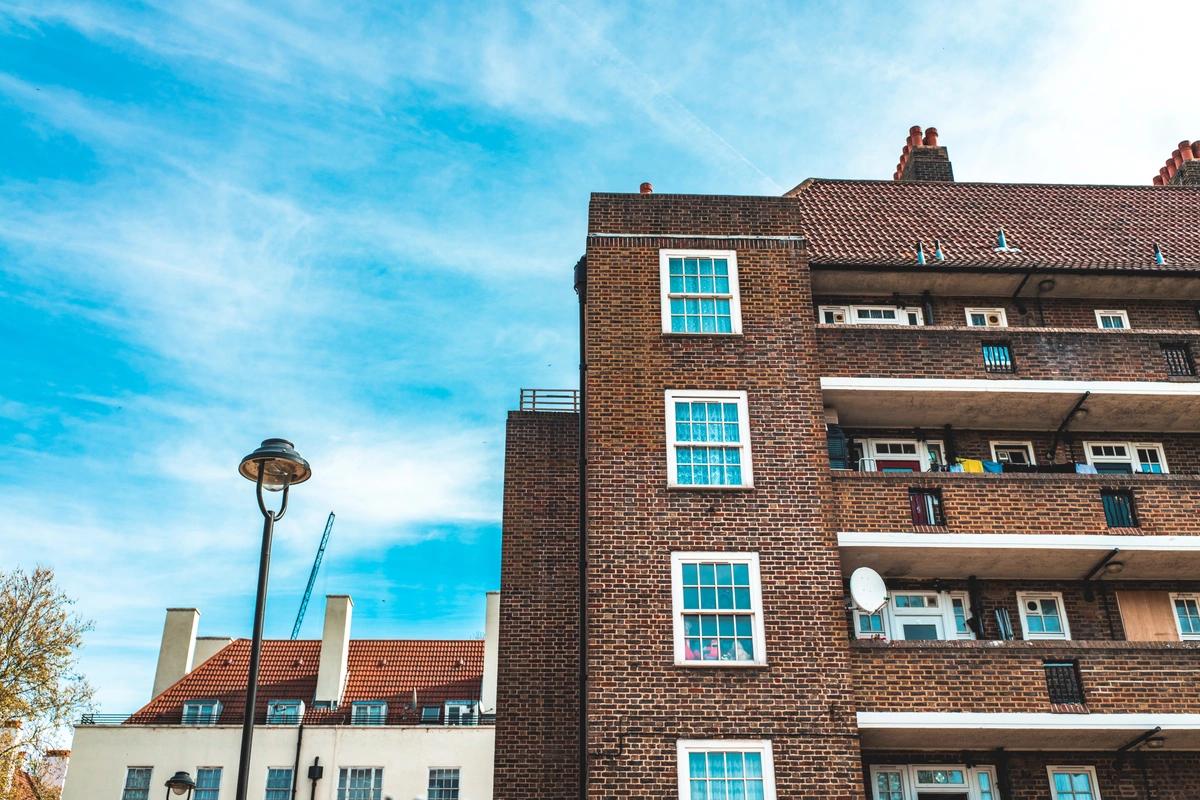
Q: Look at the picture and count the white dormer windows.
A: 4